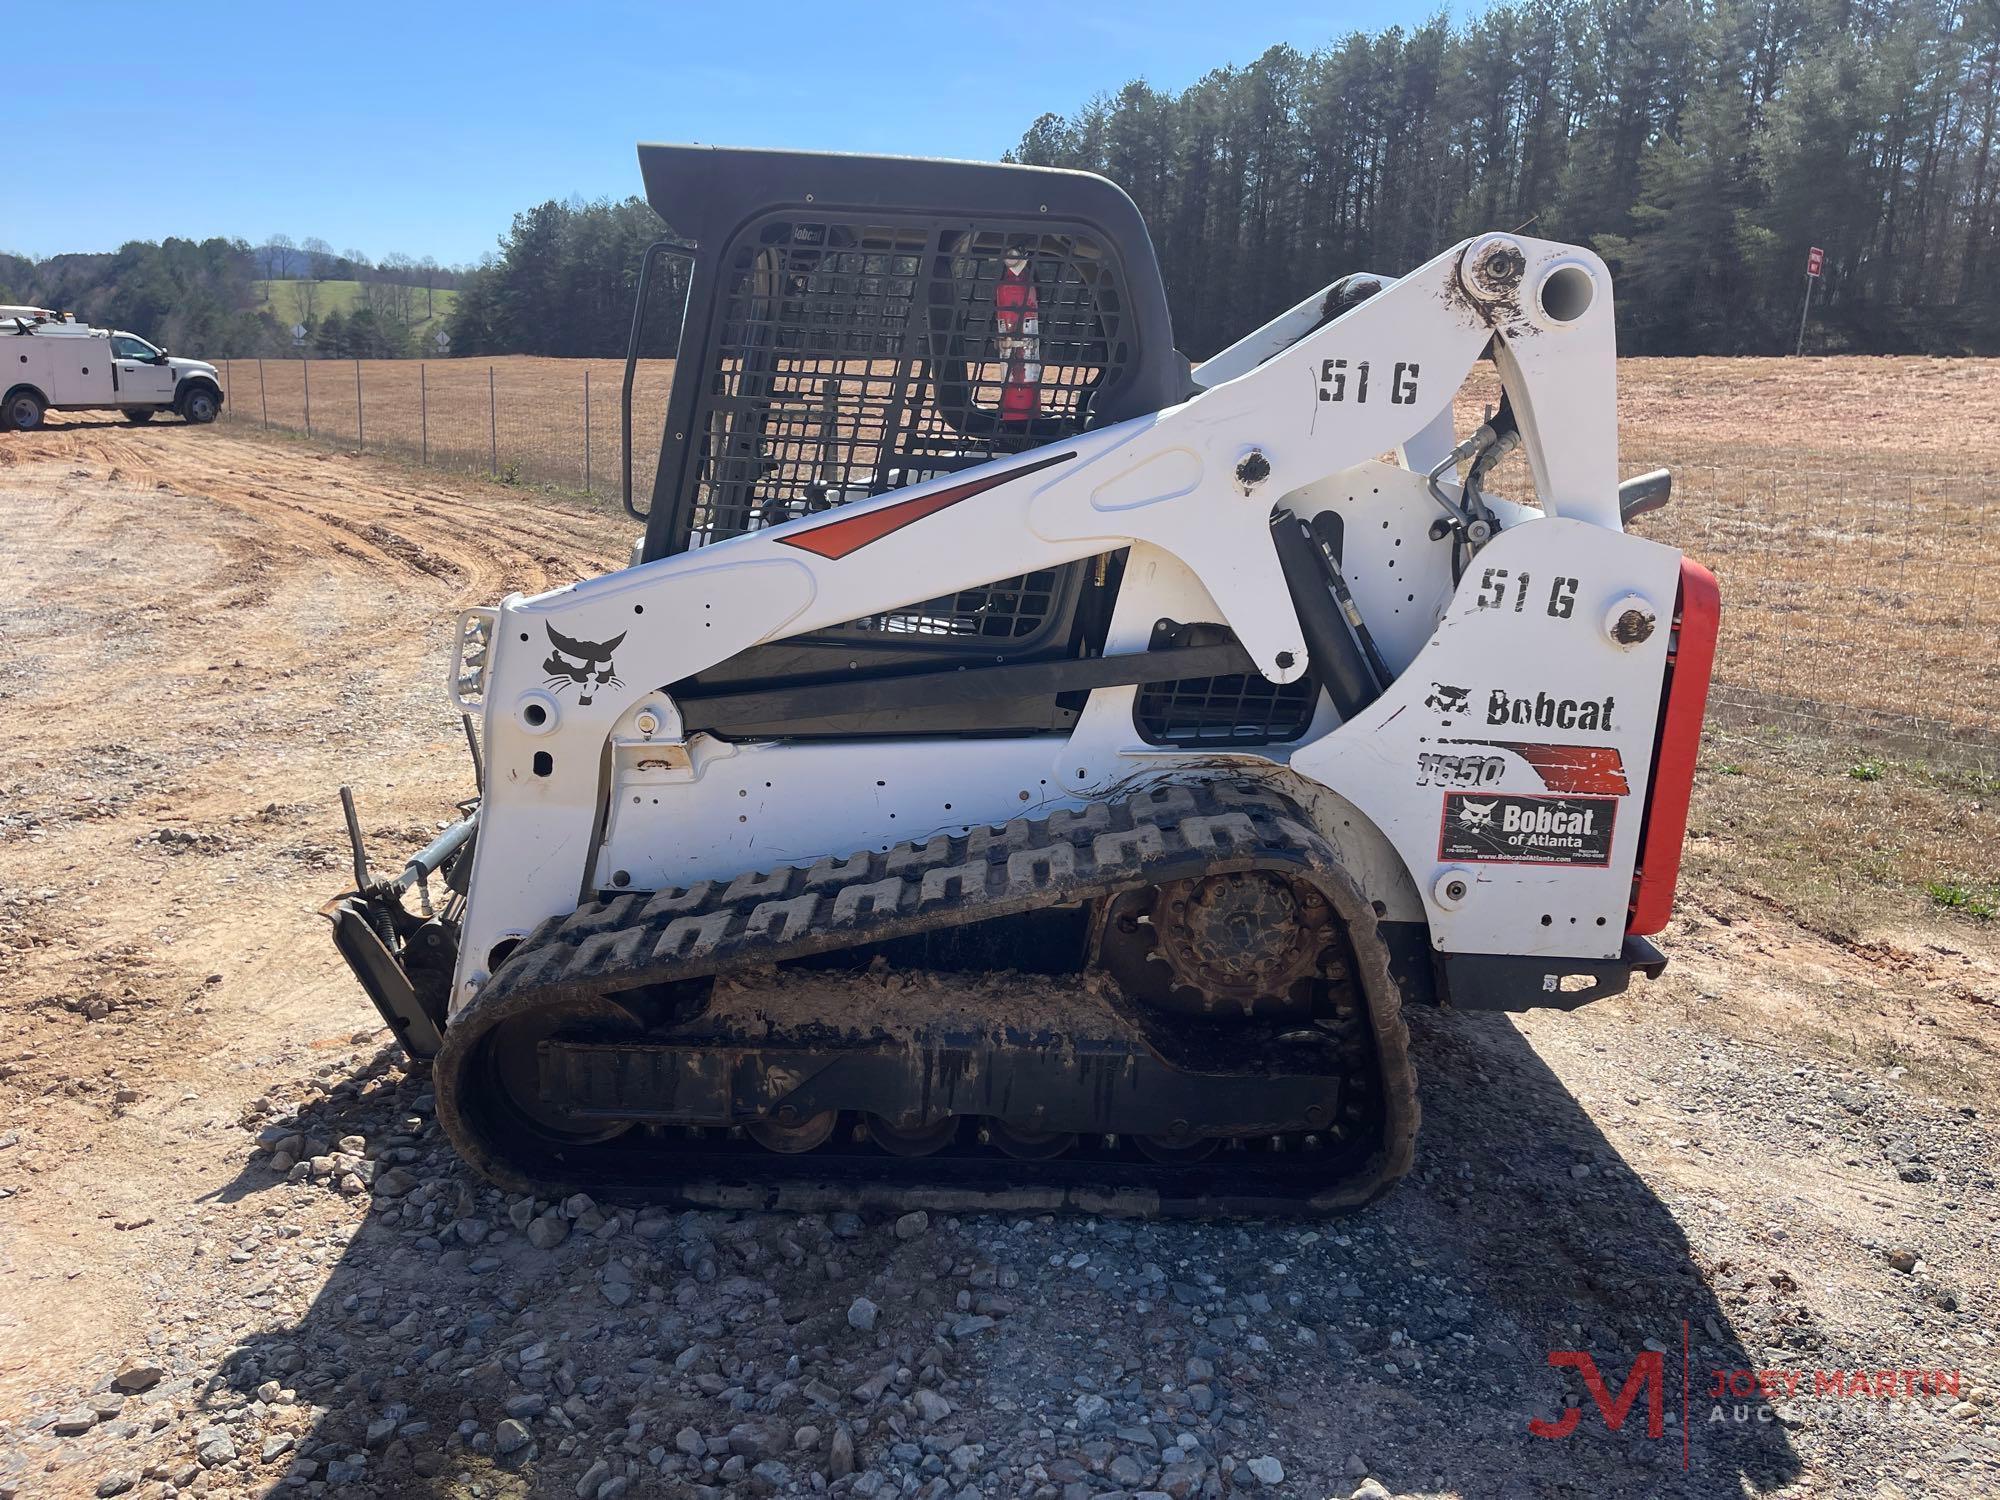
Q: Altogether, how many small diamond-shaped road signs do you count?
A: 2